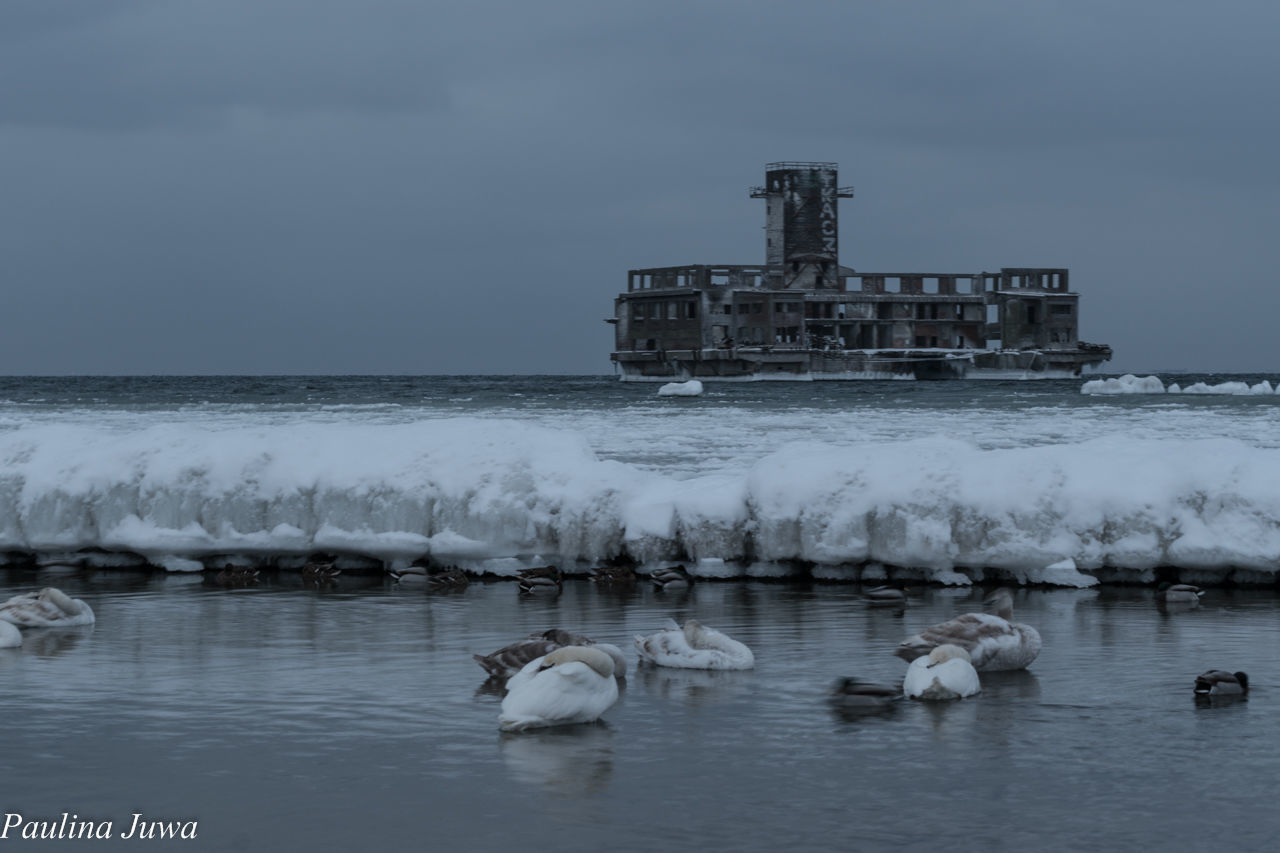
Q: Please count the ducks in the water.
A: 11